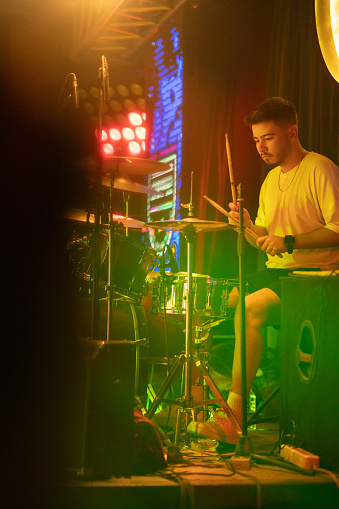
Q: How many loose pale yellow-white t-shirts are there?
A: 1